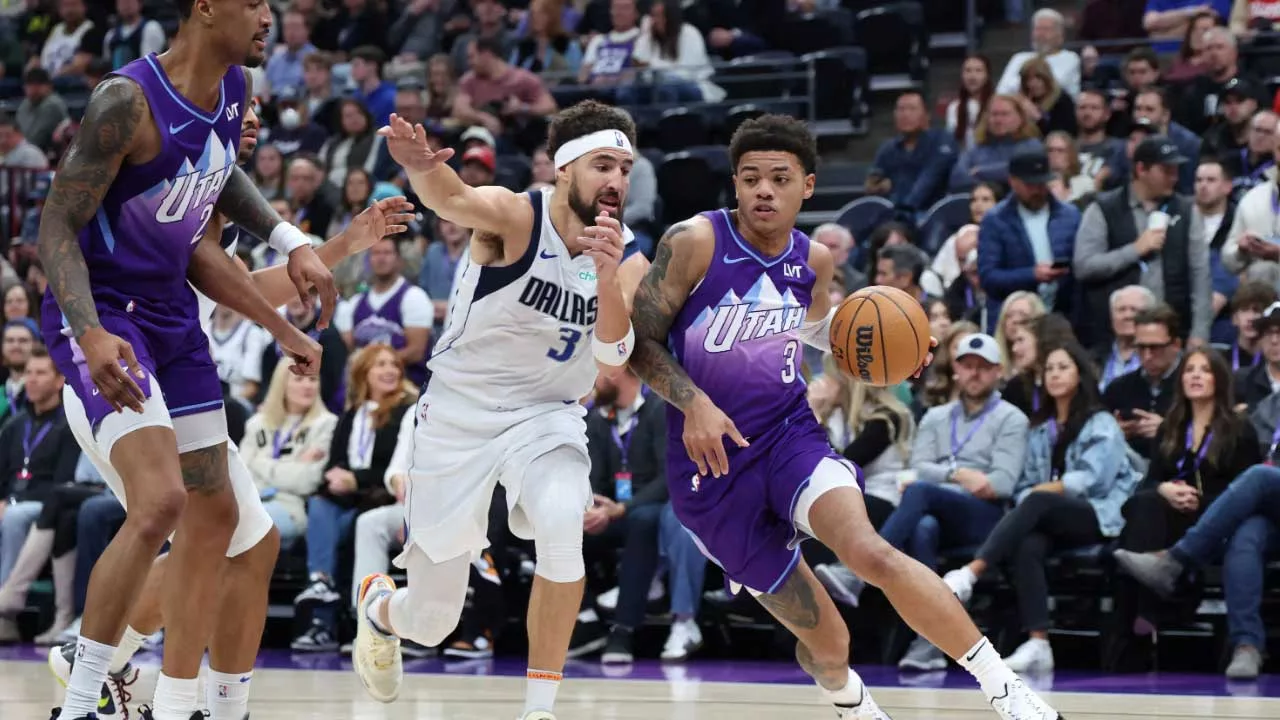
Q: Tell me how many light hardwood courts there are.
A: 1